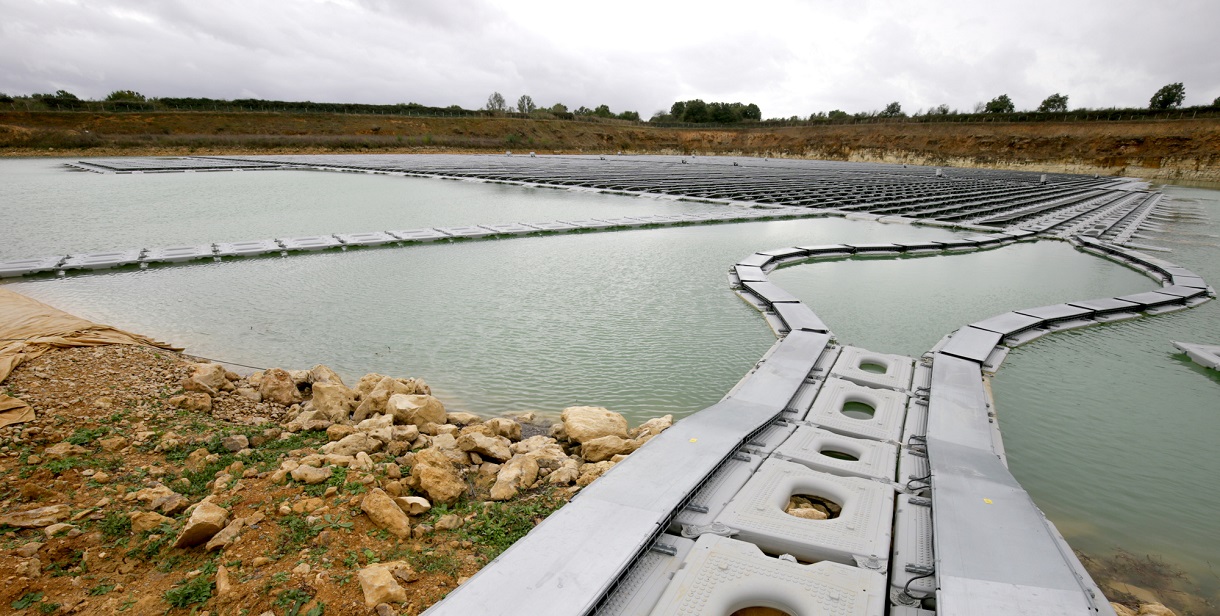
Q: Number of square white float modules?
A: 5